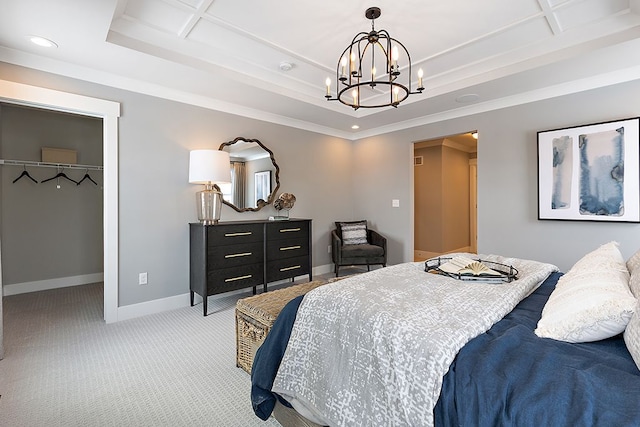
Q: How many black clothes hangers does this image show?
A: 3